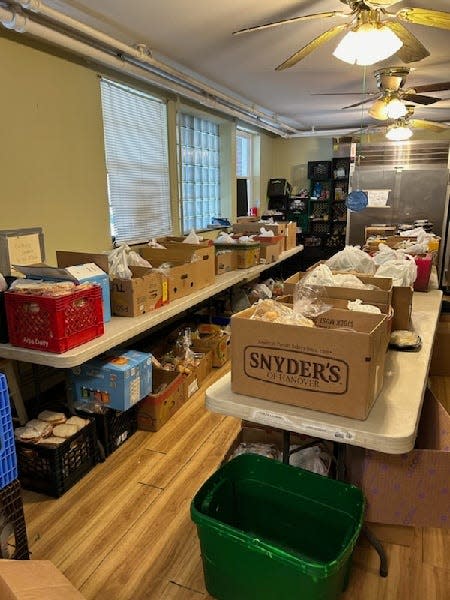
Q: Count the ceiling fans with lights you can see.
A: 3